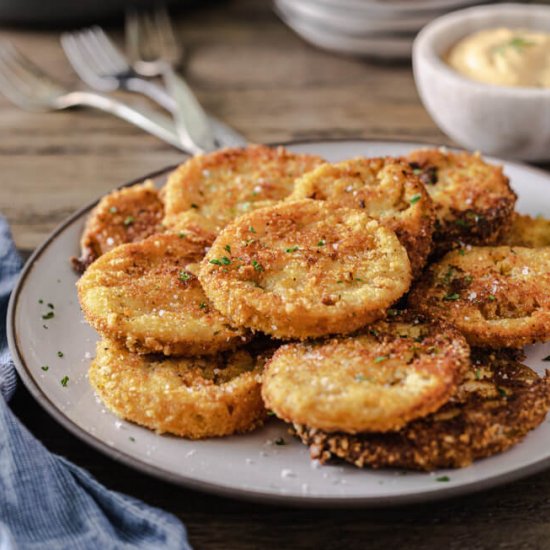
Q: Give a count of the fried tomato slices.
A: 11